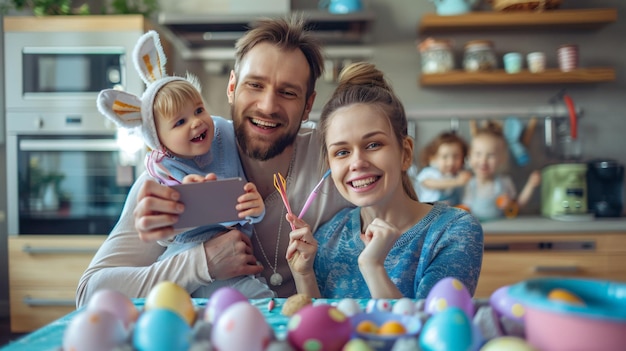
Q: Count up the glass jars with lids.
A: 2